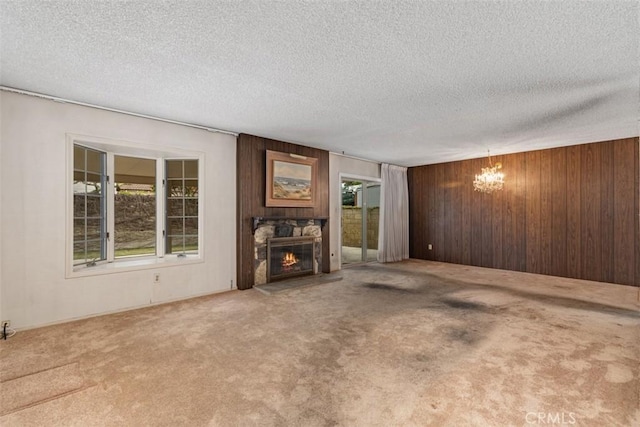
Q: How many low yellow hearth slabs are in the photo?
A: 0